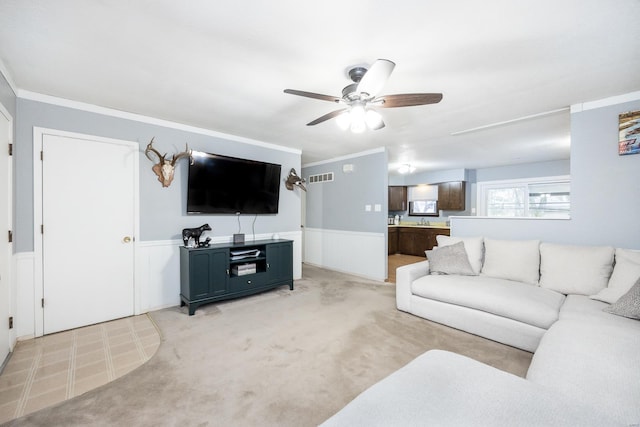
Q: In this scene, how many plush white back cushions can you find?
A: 4